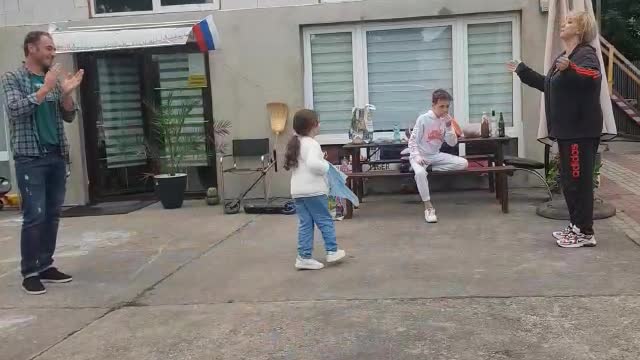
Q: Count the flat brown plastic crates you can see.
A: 0